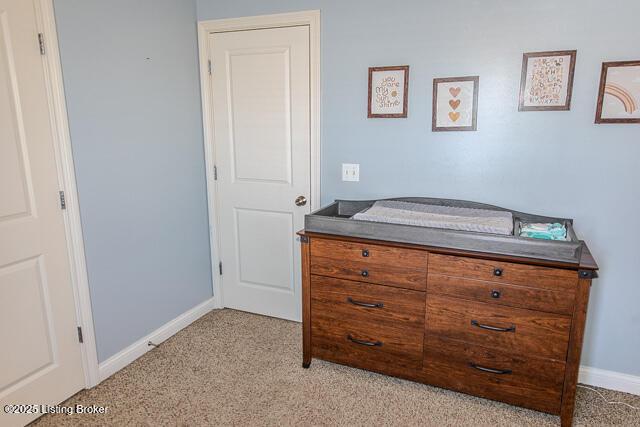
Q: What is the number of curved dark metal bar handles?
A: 4